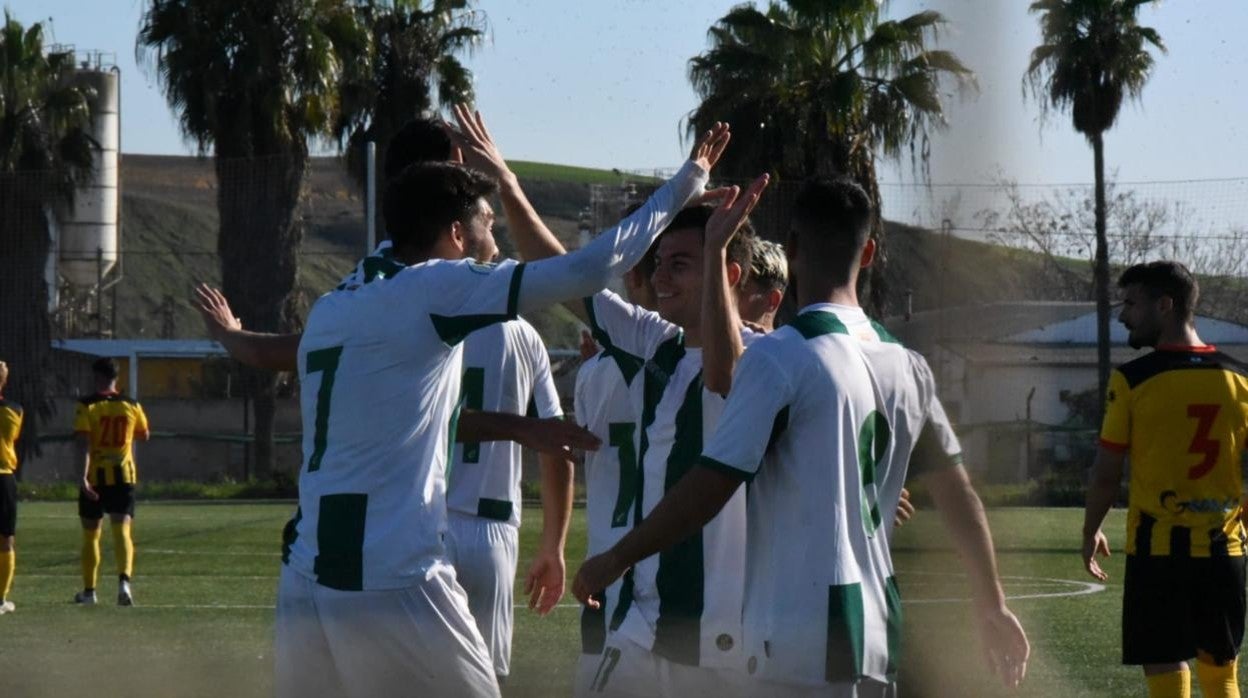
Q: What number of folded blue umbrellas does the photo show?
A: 0